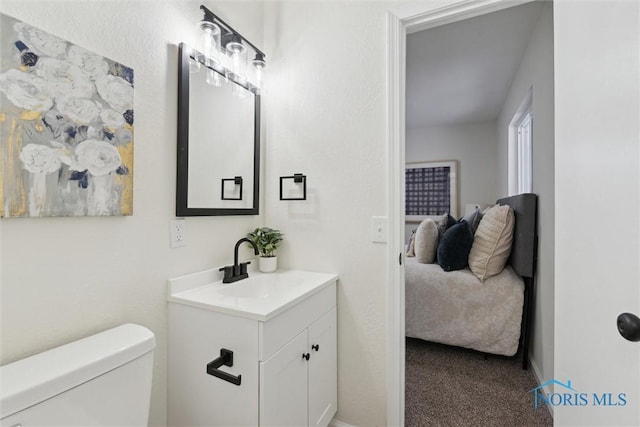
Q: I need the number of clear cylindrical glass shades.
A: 3